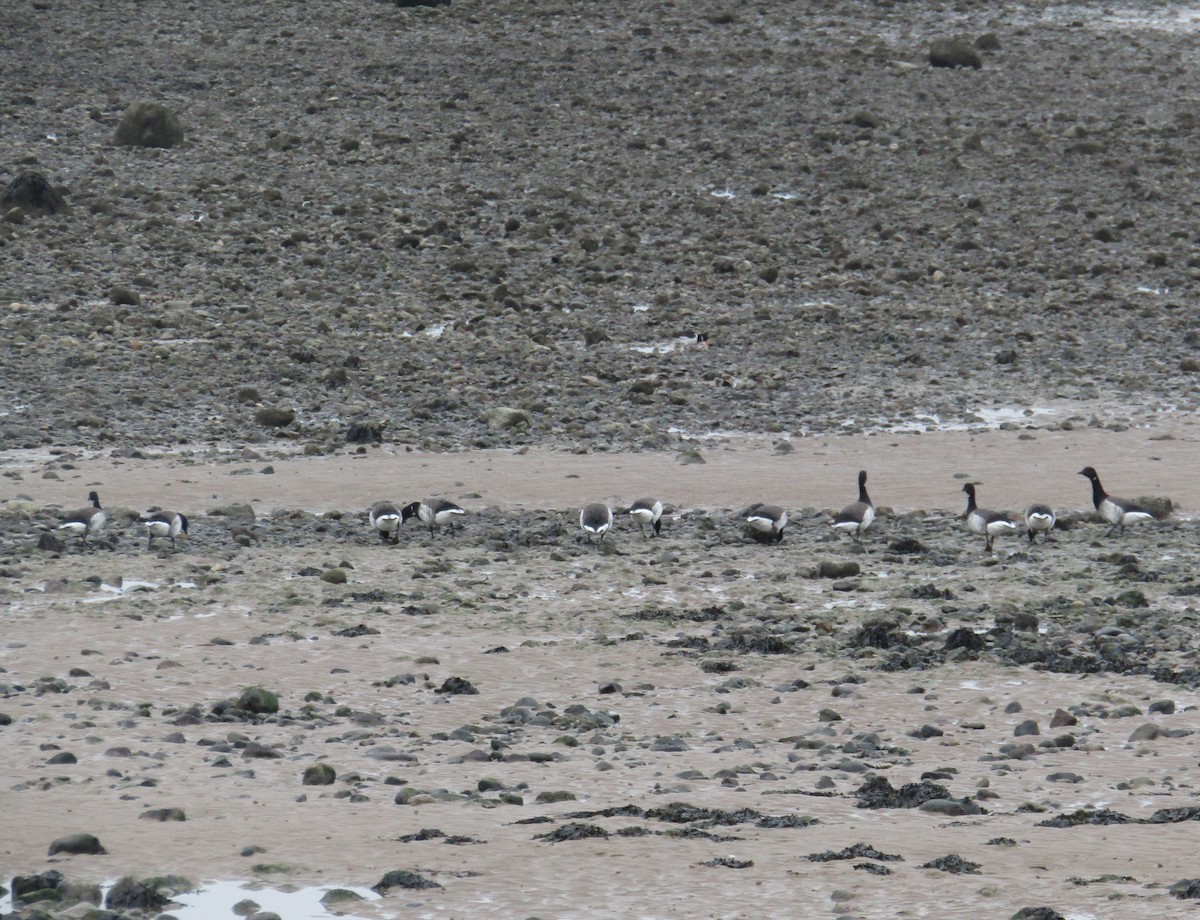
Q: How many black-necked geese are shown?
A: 11